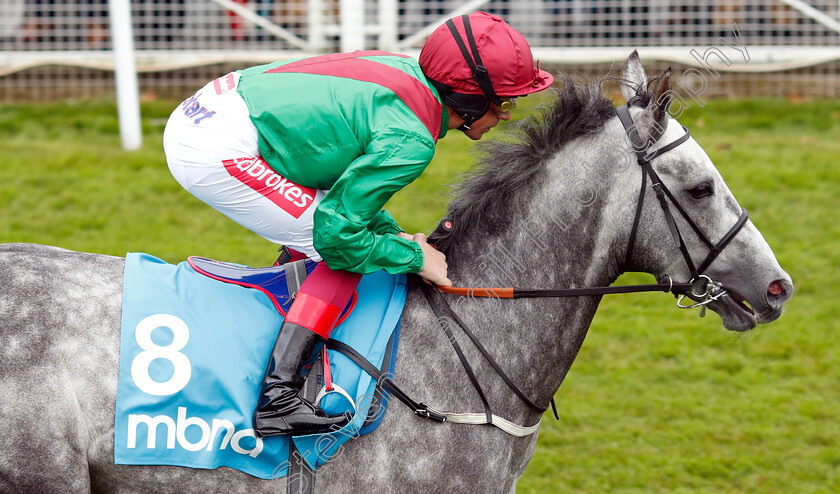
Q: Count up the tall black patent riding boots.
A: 1